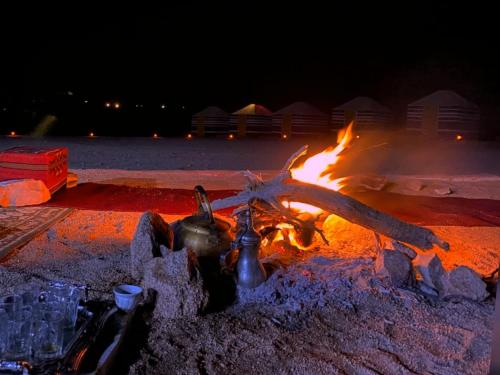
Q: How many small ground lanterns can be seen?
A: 8